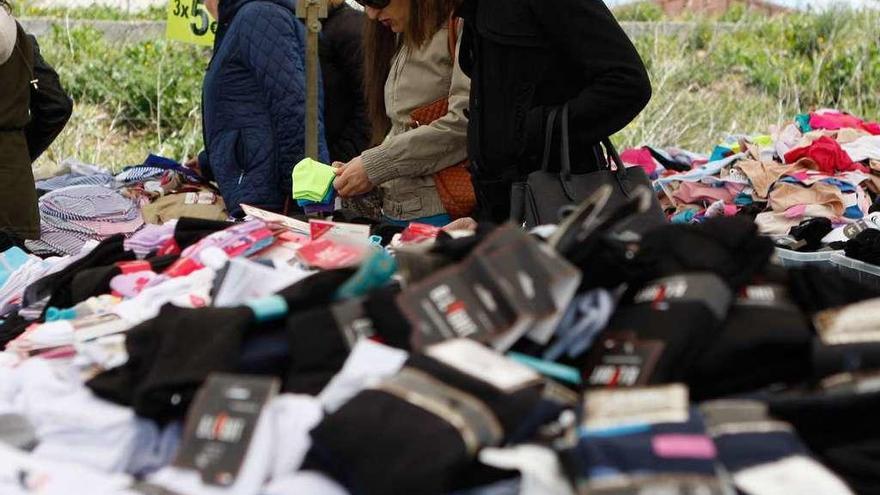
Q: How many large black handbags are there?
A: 1